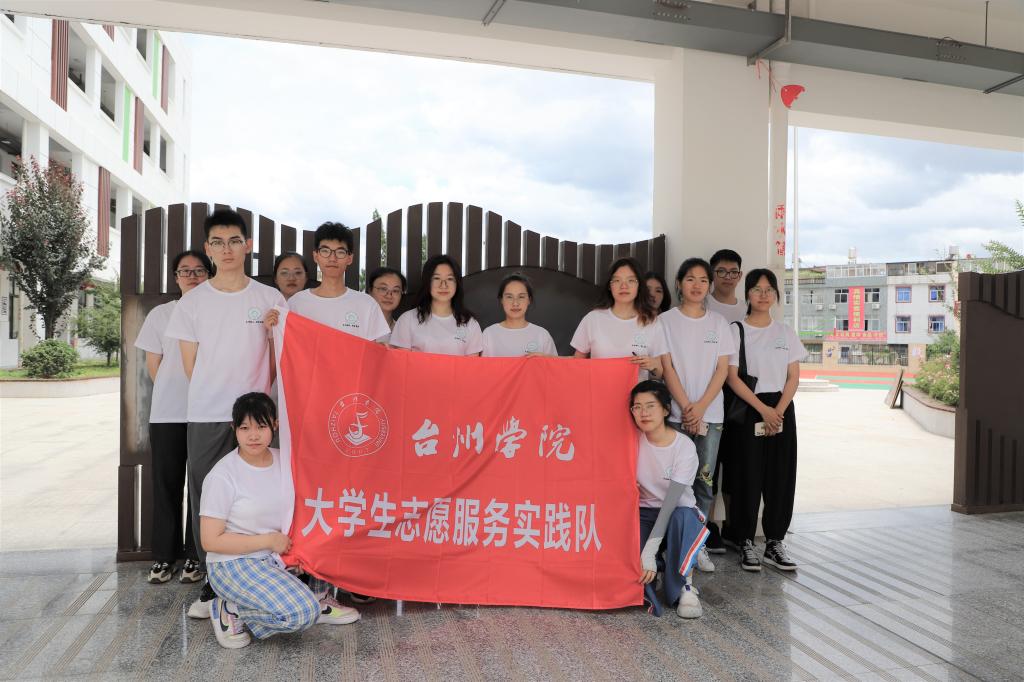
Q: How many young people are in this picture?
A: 14